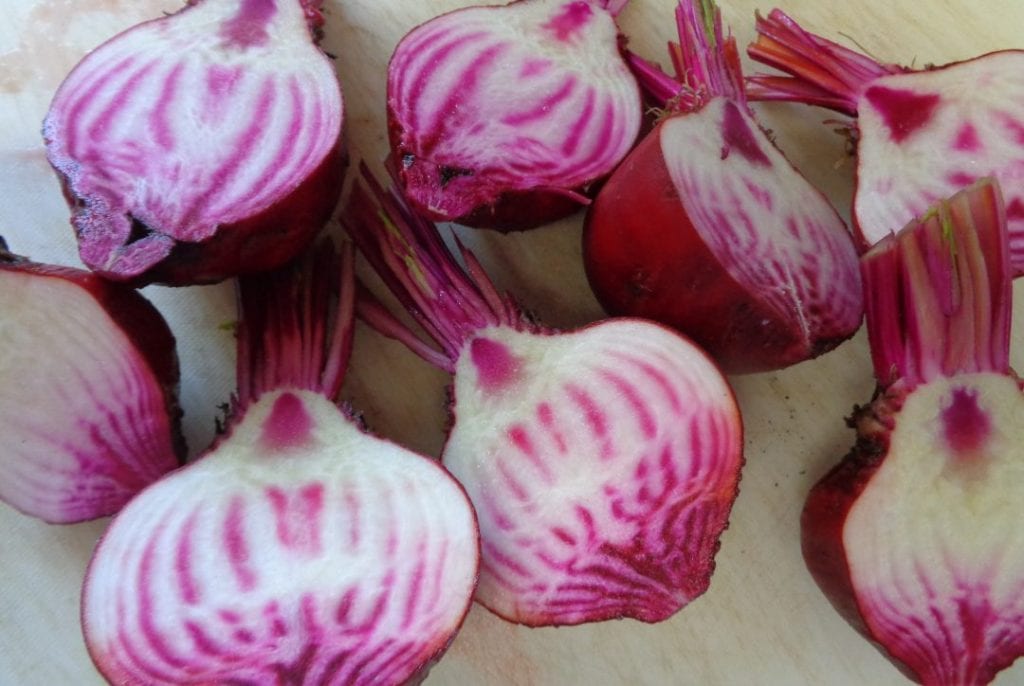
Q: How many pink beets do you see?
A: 8